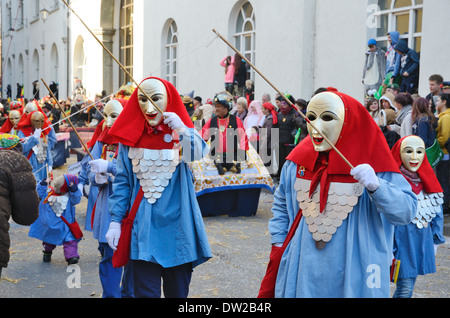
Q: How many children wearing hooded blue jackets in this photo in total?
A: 2